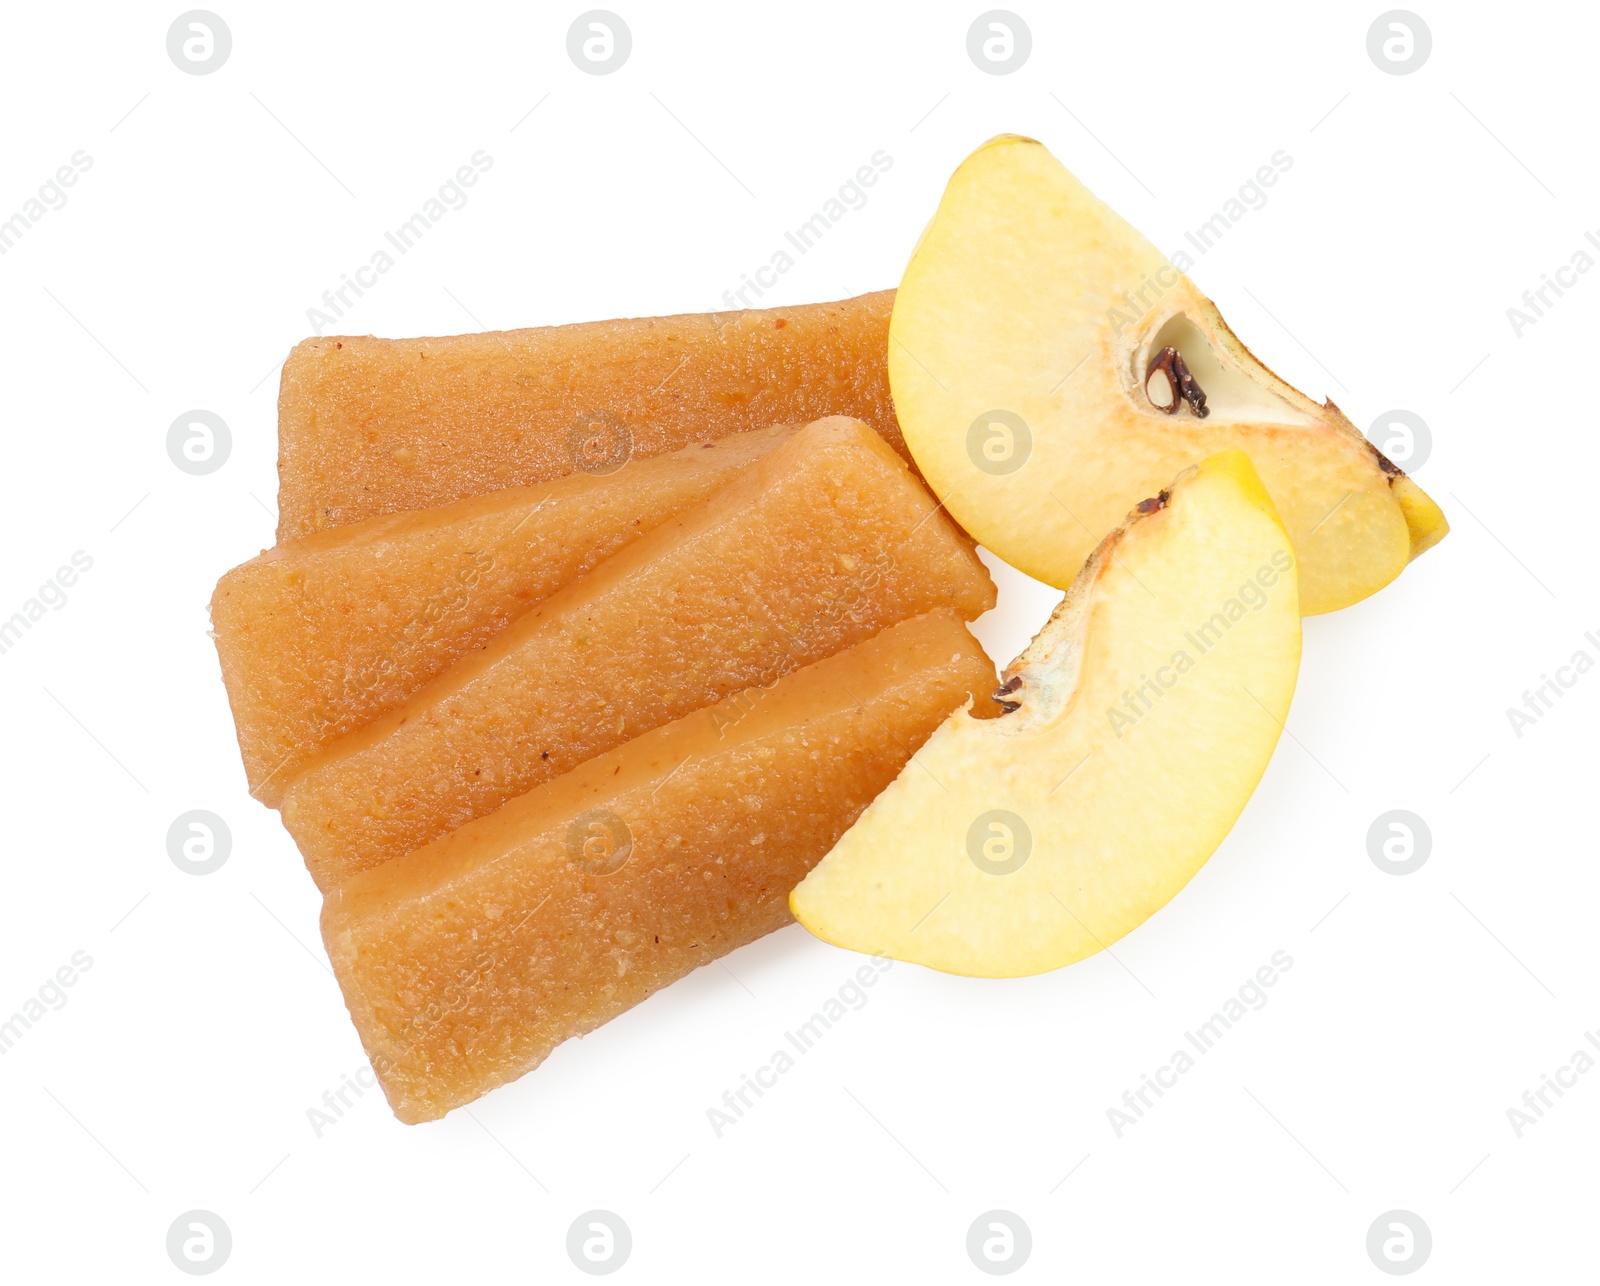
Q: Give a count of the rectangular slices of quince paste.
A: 4